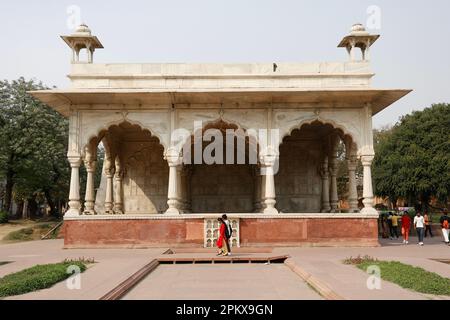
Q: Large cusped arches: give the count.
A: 3